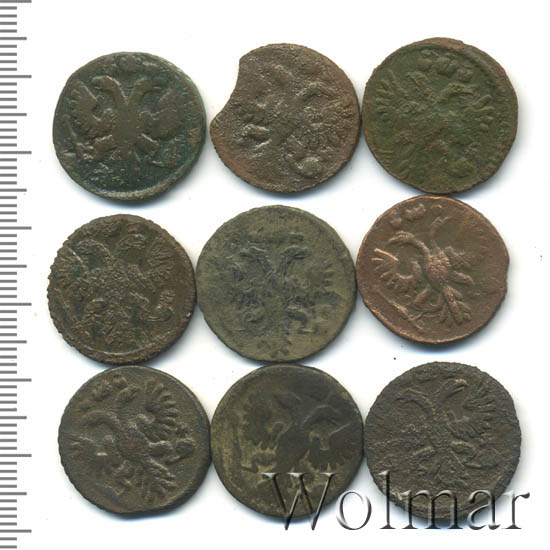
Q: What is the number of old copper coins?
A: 9